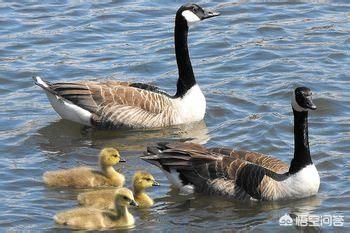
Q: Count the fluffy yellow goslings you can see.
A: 3